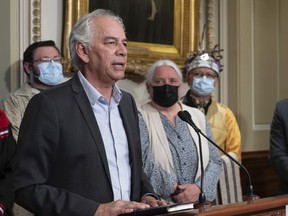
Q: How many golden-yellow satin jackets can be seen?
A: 1